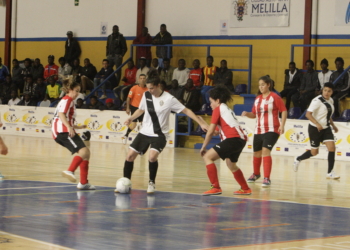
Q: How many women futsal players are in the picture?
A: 5